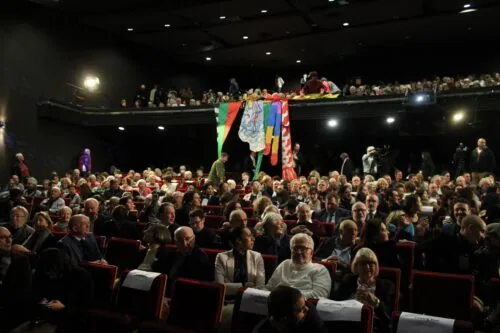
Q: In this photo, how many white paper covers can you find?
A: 4